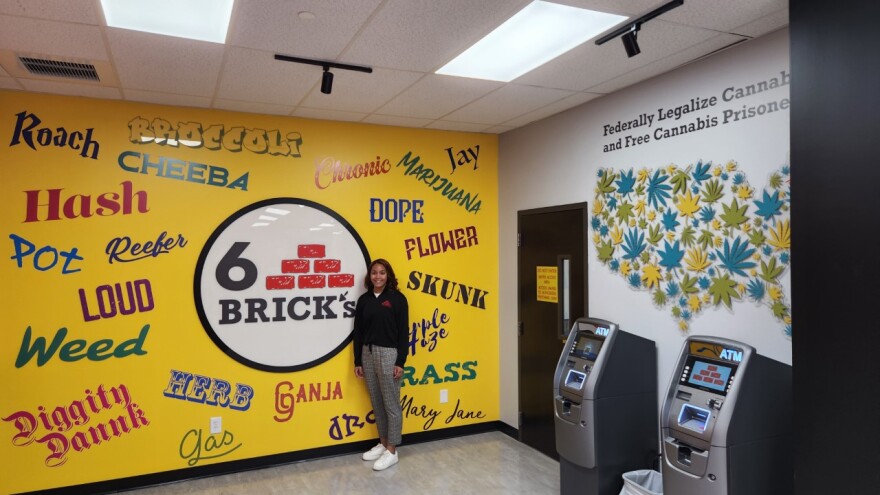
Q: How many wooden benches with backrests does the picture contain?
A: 0